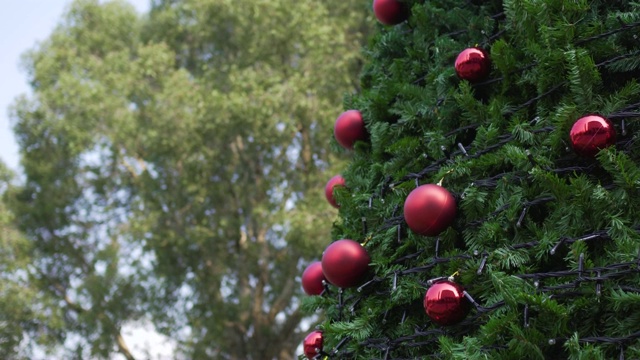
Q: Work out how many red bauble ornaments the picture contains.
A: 10